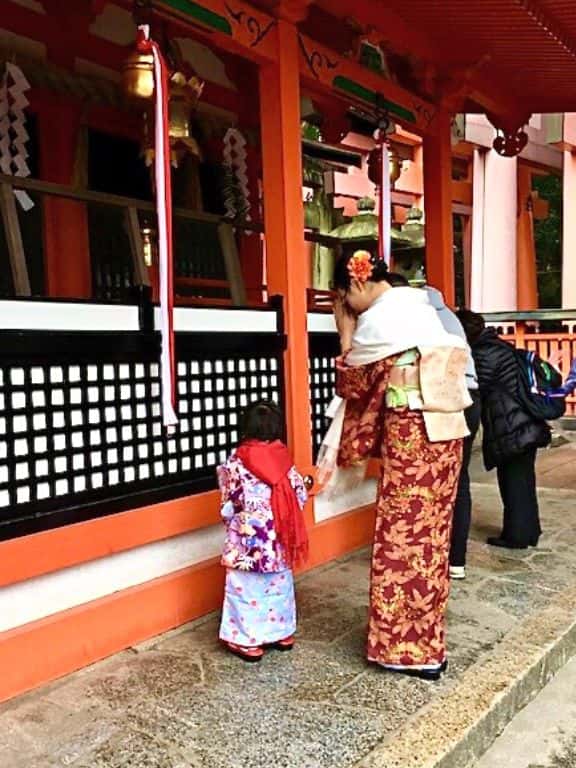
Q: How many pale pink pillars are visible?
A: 2